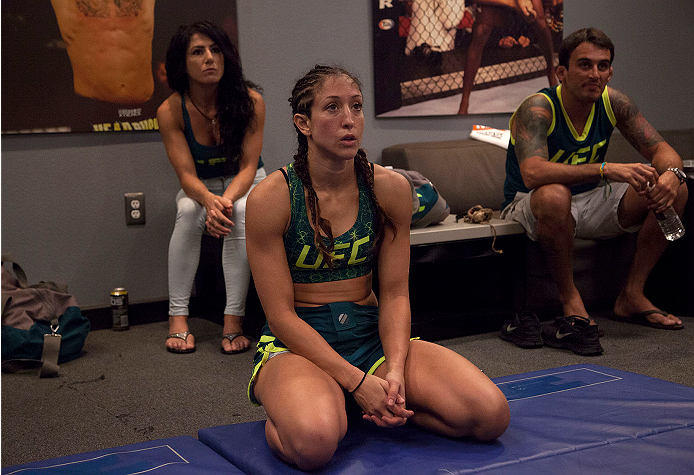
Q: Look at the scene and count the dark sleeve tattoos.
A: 2